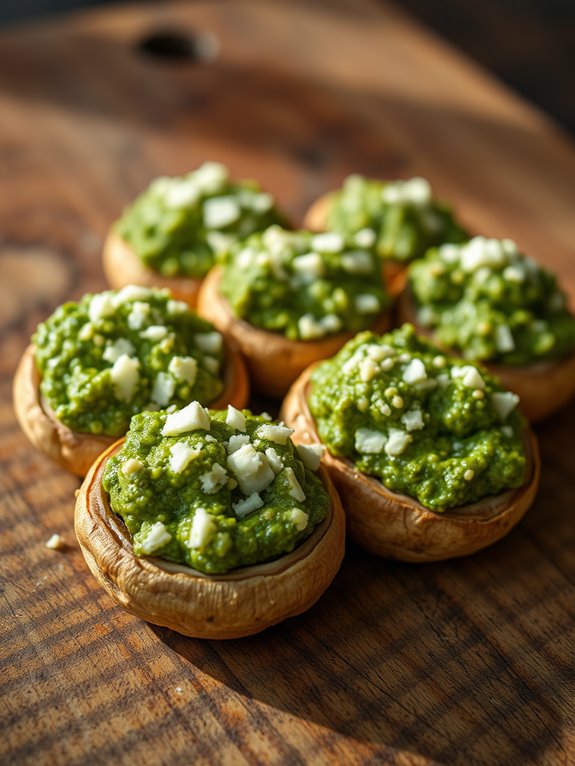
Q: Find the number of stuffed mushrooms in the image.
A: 7